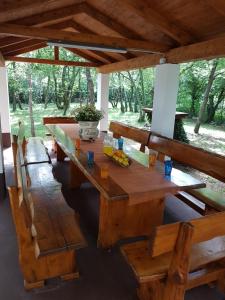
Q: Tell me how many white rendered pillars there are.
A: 3